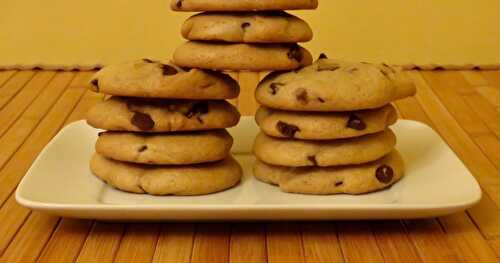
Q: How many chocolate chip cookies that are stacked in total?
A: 11